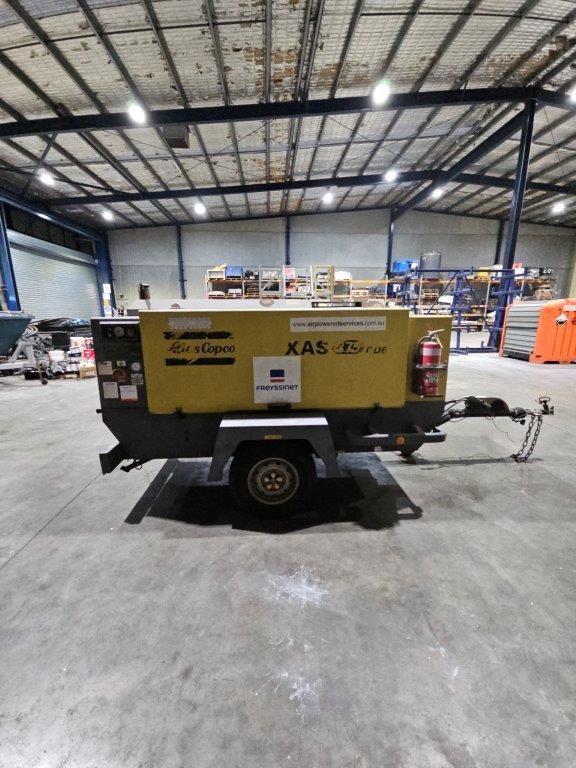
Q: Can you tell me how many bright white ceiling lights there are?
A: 10